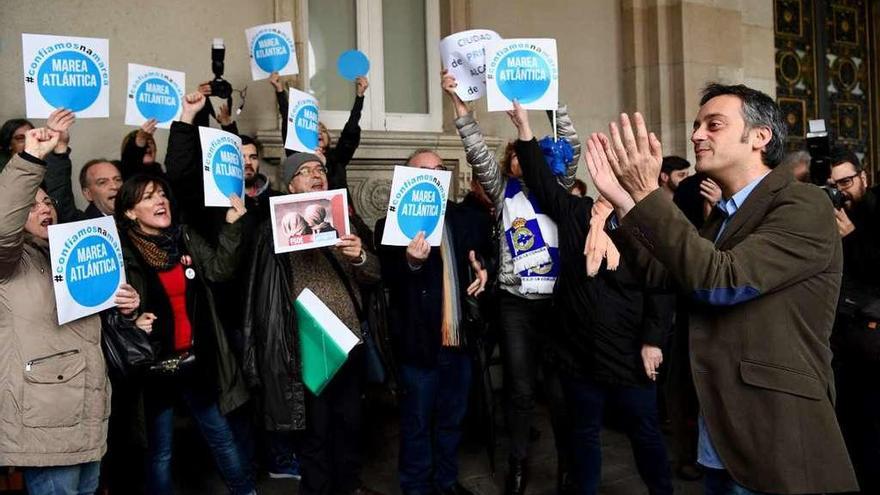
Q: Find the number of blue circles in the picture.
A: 9